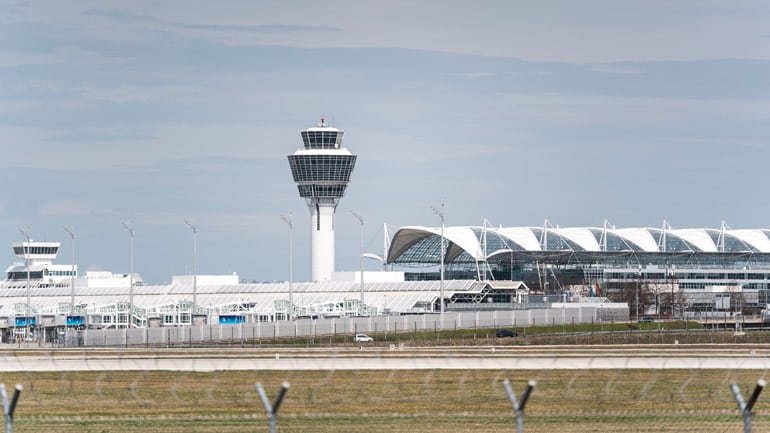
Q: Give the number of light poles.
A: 7